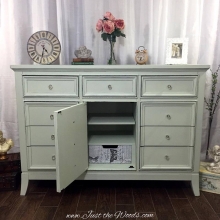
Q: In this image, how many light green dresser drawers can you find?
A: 9